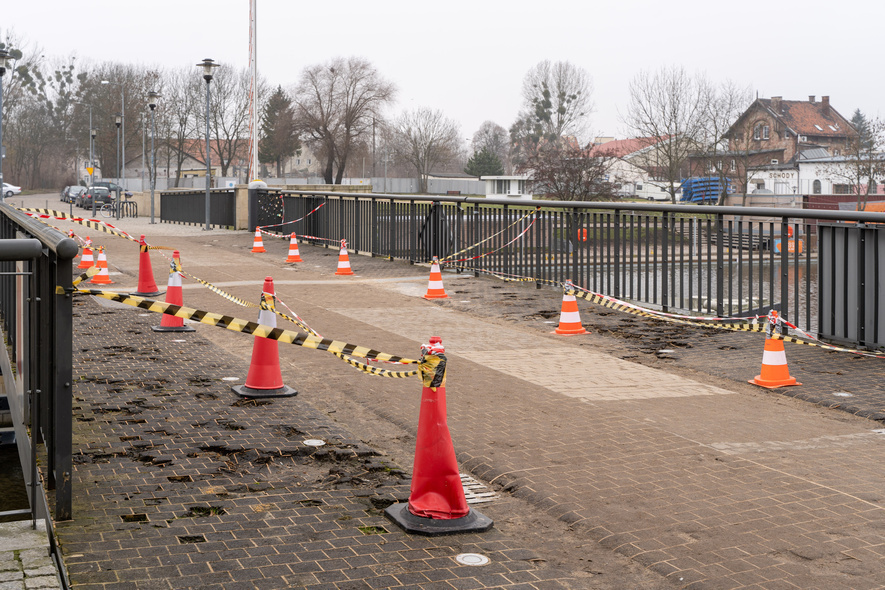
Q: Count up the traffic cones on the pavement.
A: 13